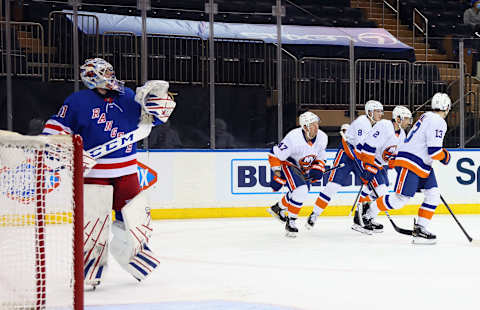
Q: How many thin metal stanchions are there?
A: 7